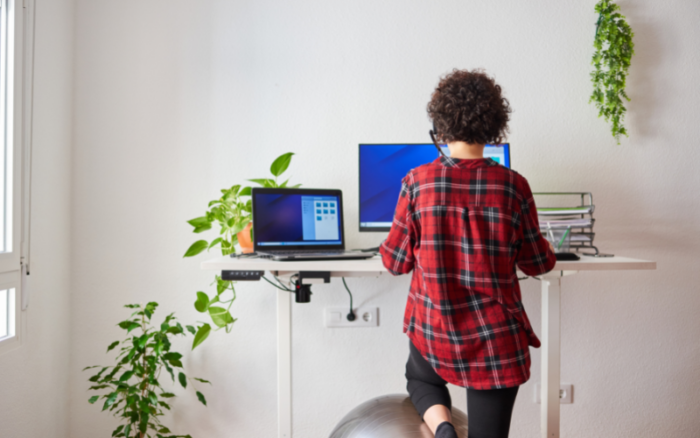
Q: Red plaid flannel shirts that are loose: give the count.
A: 1